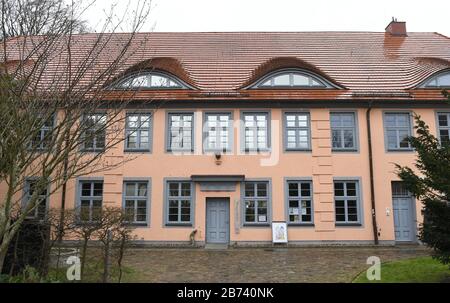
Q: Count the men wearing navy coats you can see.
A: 0